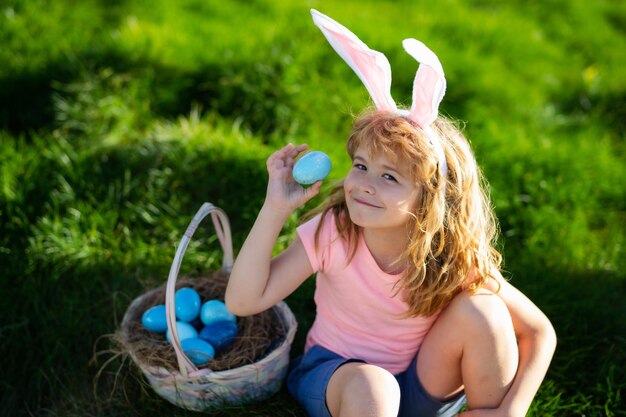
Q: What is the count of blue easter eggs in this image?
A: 7